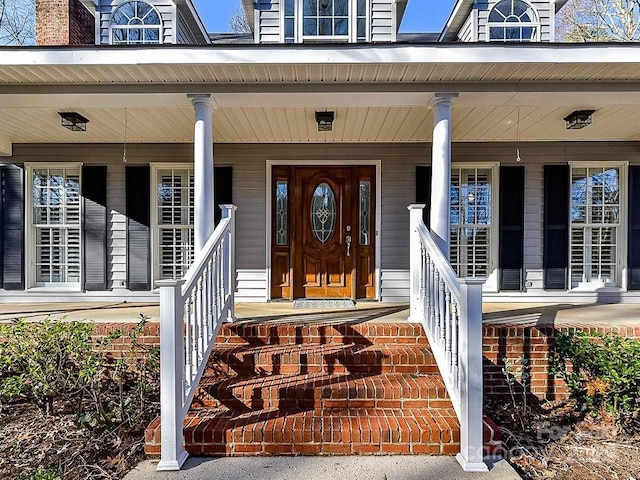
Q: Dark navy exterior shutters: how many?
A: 8